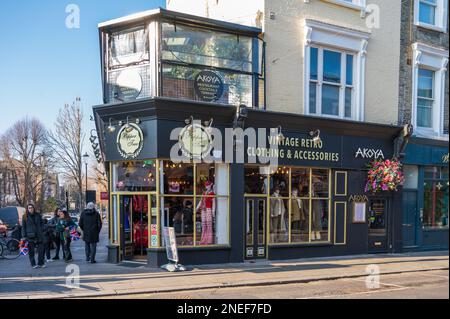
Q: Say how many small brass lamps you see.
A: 6